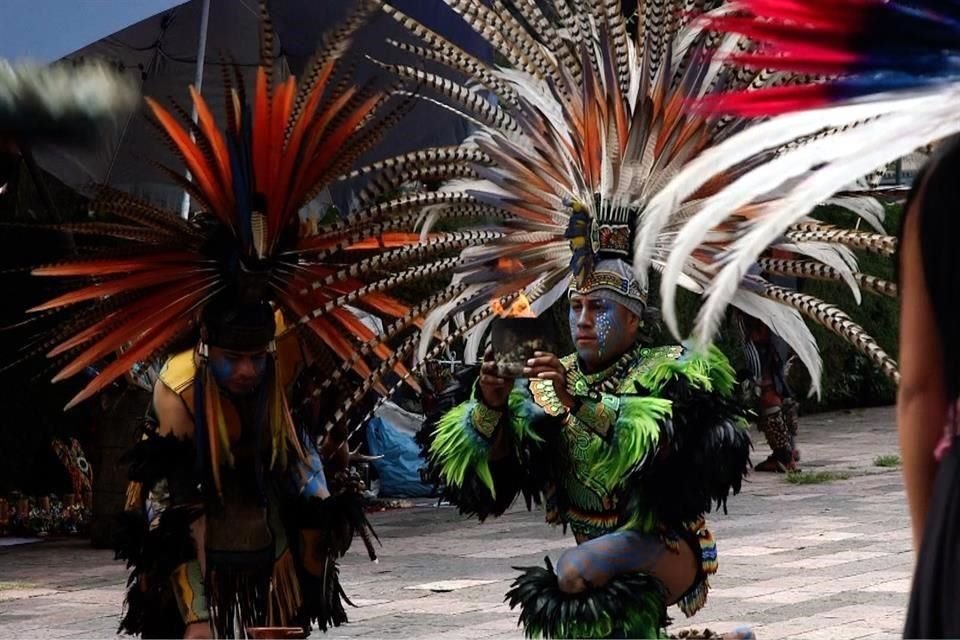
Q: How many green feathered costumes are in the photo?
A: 1